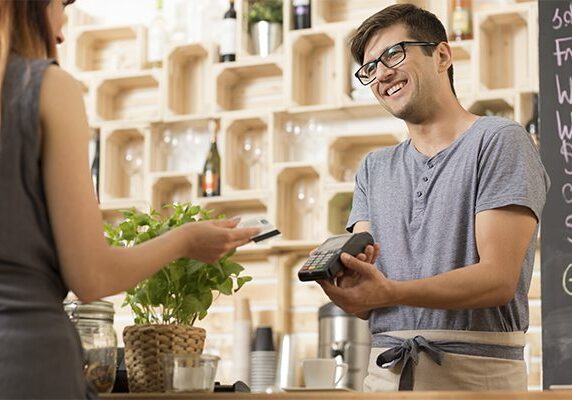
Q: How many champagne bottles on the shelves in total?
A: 1